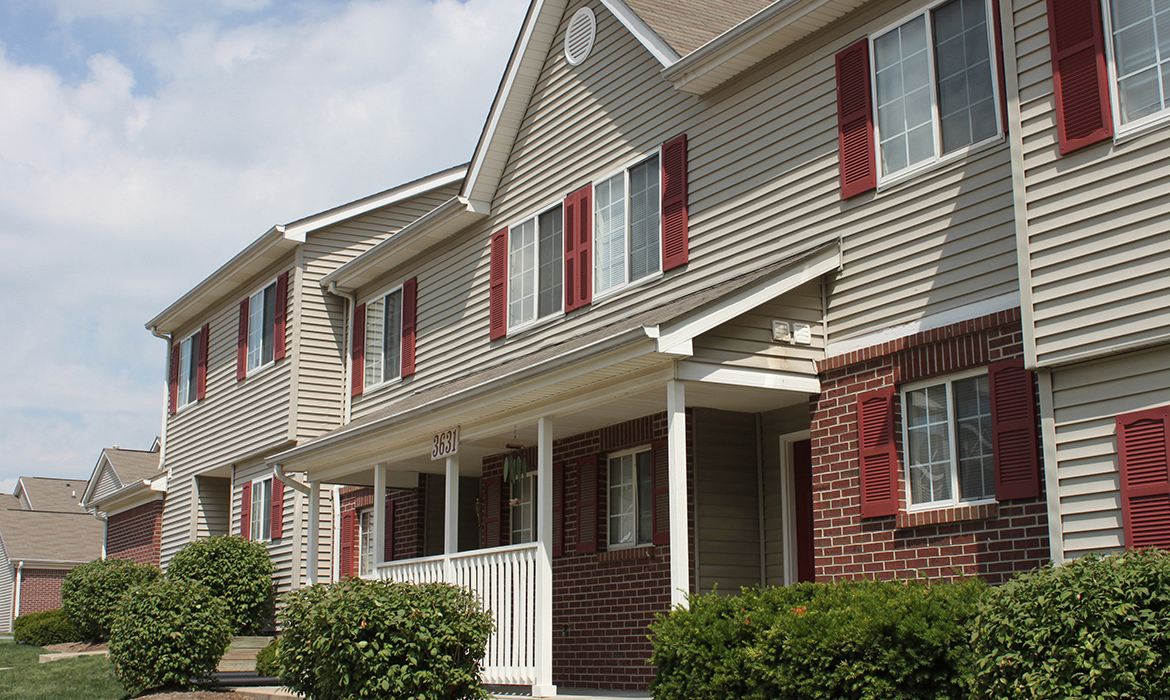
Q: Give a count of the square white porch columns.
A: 5